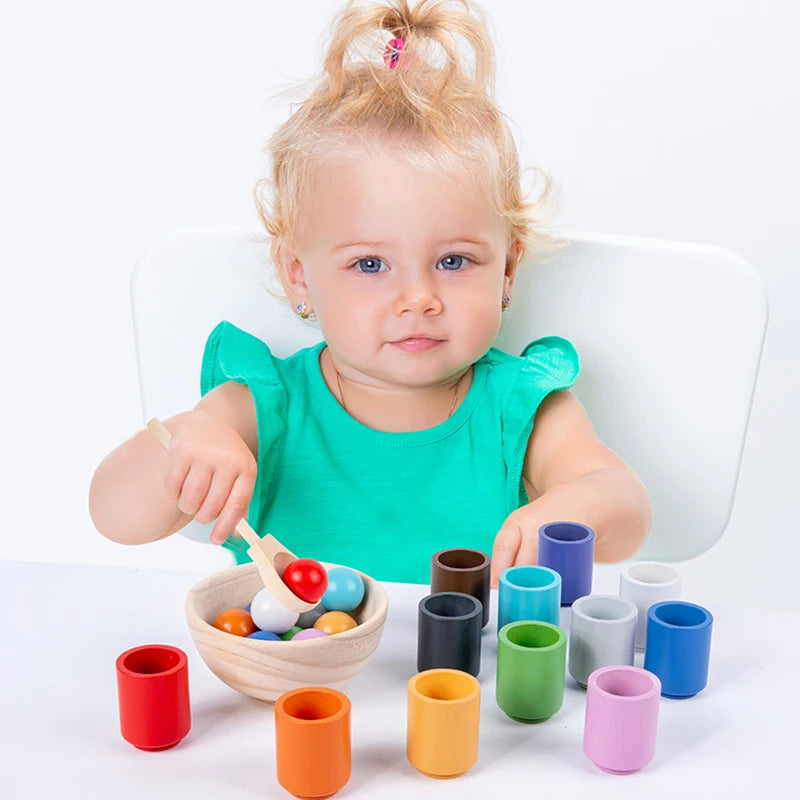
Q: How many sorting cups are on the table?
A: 12